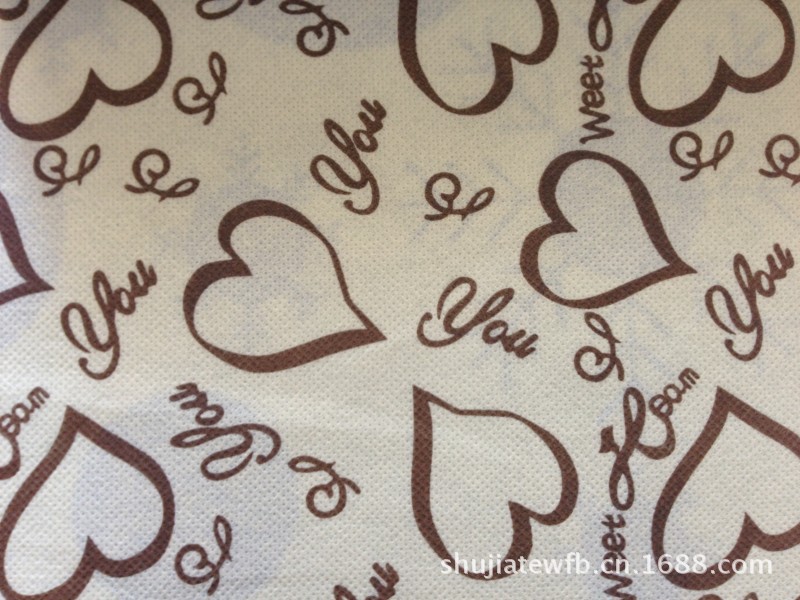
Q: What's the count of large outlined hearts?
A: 9